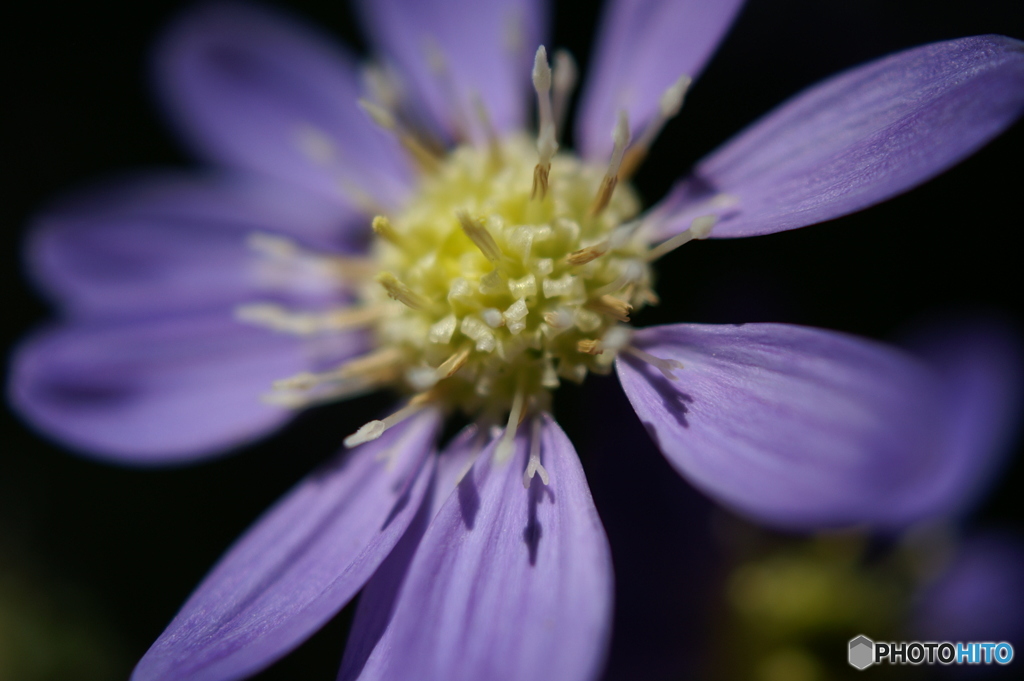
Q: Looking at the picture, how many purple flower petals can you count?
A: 10